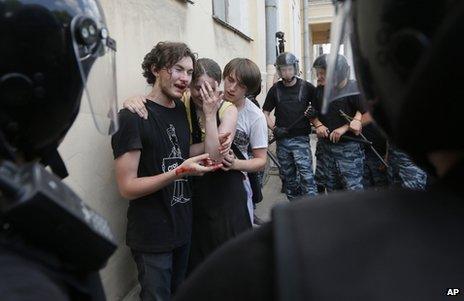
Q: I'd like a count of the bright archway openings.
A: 1